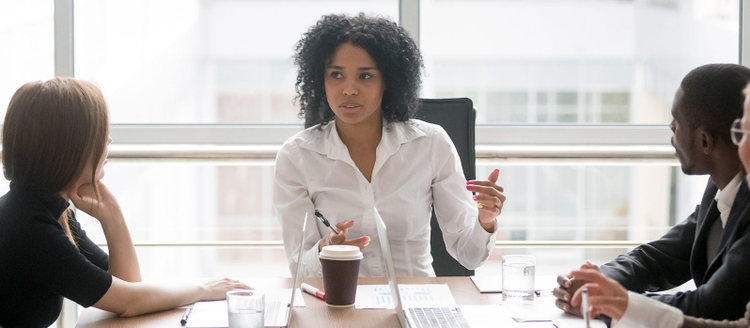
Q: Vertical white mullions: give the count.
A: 3